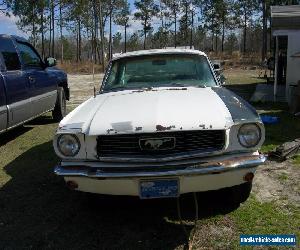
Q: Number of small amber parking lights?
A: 2